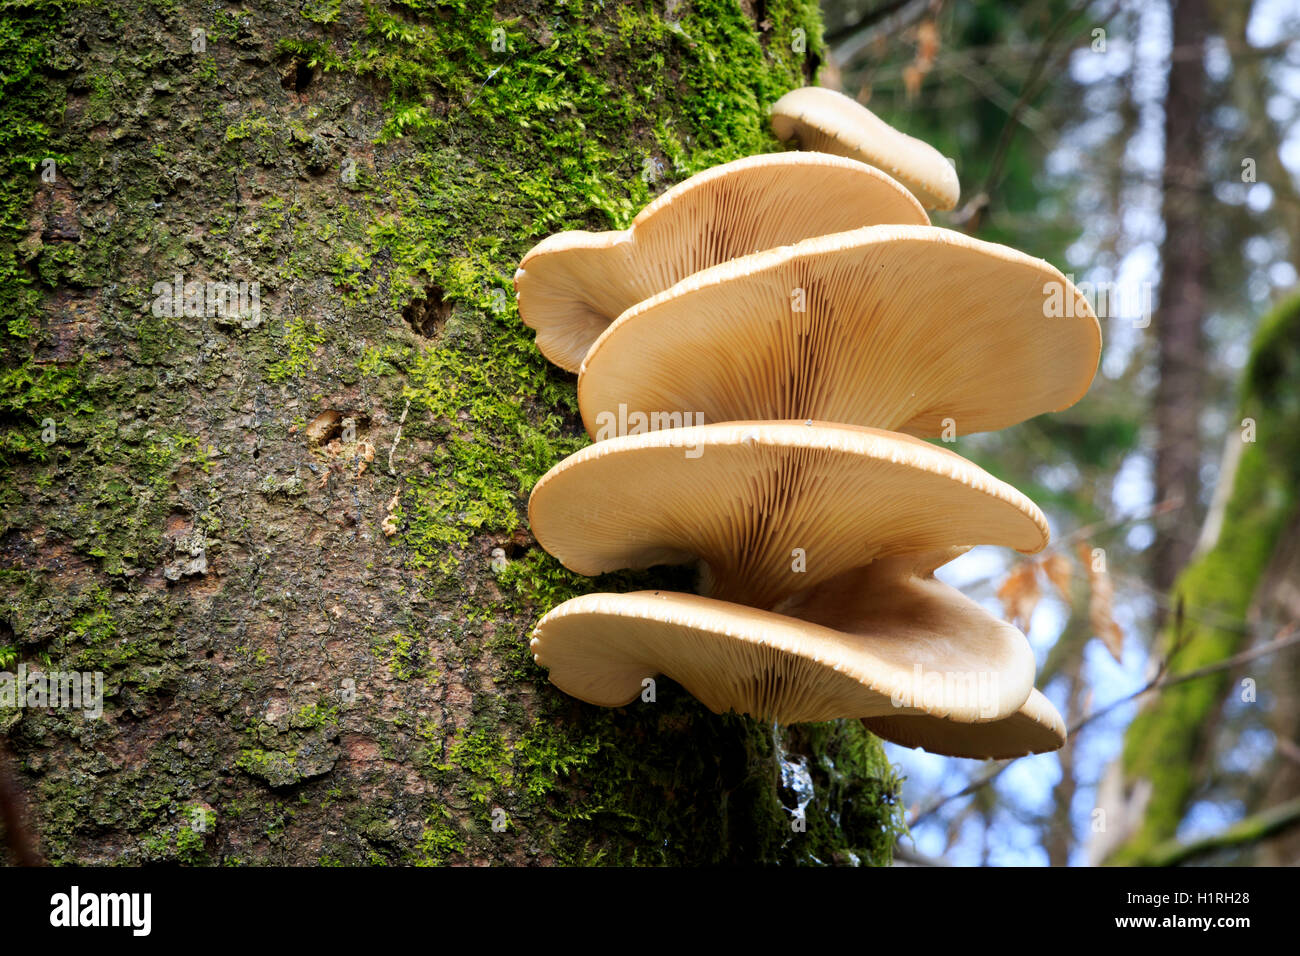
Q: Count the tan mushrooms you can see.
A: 6